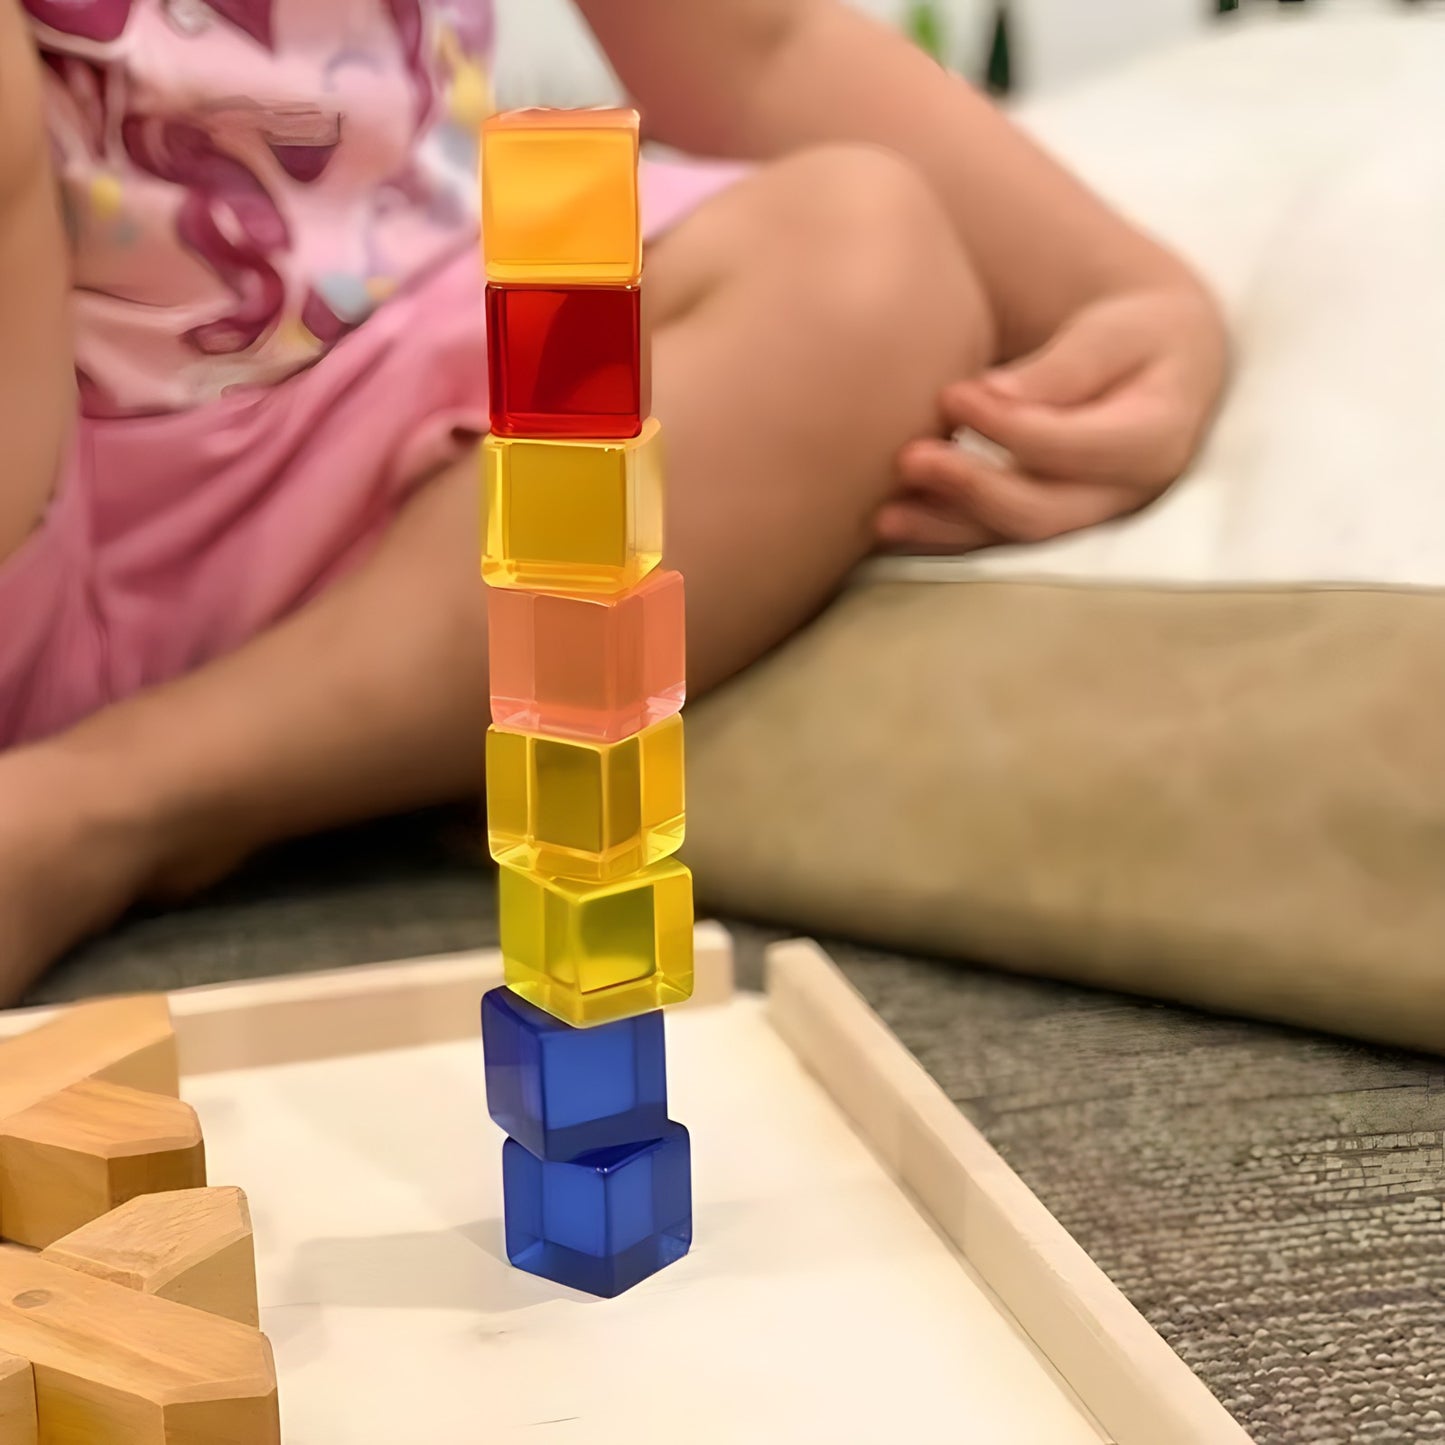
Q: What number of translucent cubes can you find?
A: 8